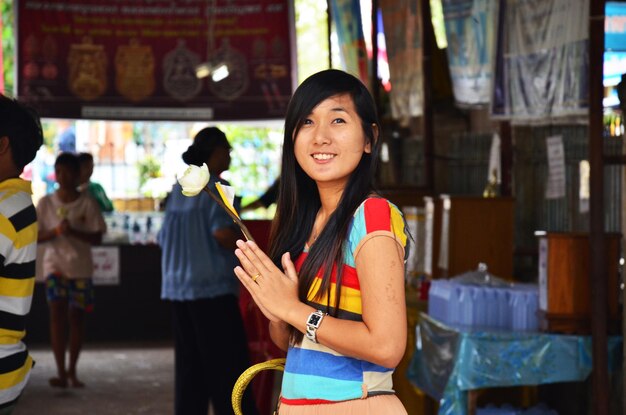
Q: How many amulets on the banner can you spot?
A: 4